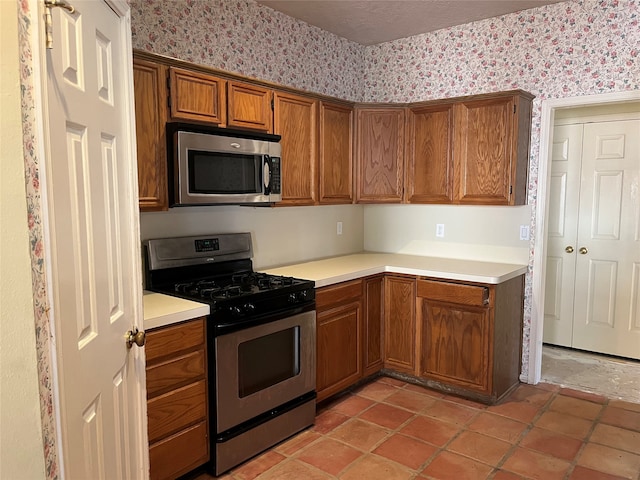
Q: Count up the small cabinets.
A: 2